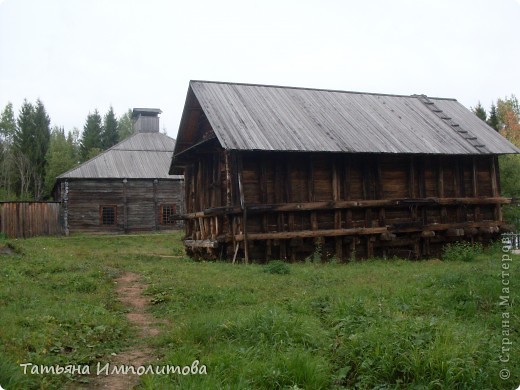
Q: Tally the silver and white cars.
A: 0